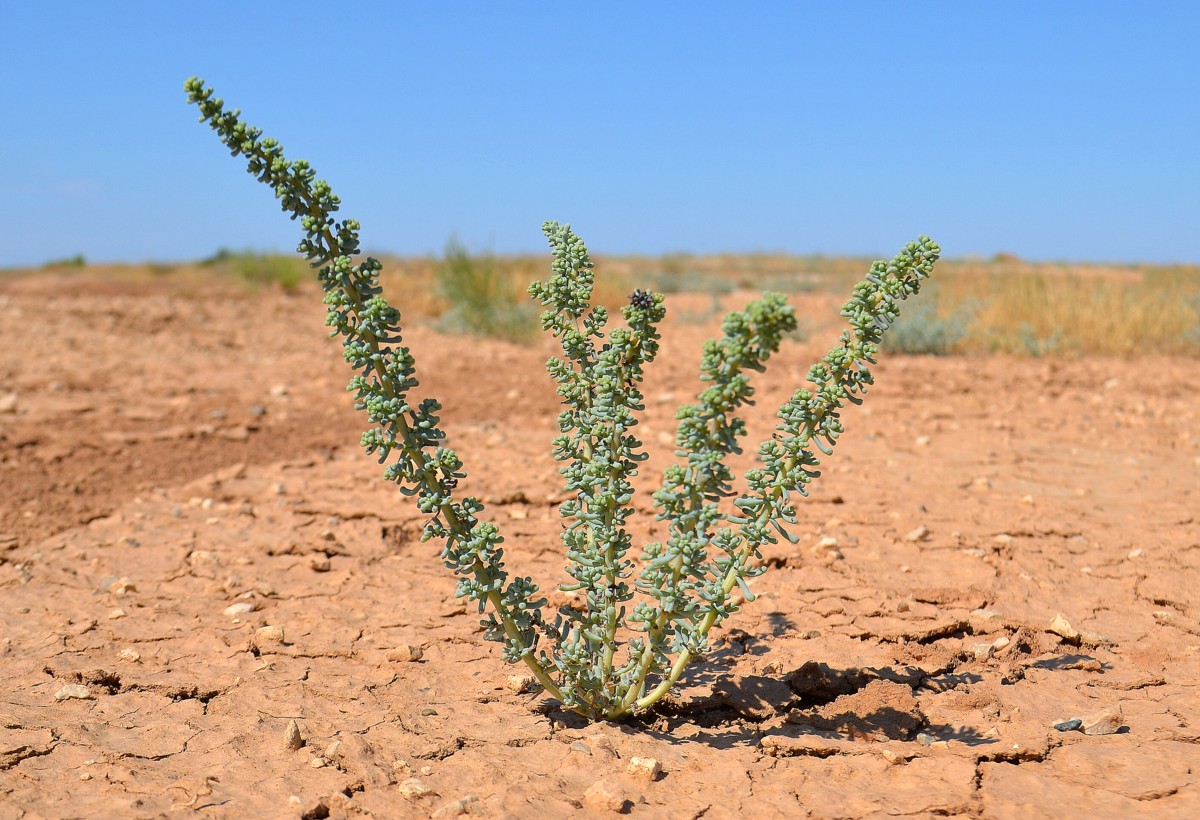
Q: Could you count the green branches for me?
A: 5